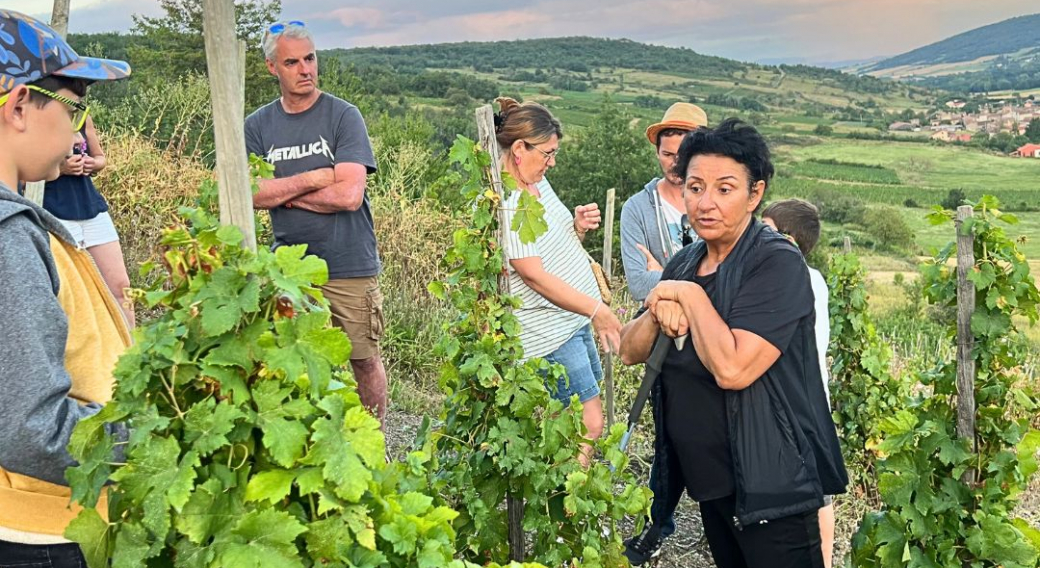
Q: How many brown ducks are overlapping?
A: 0